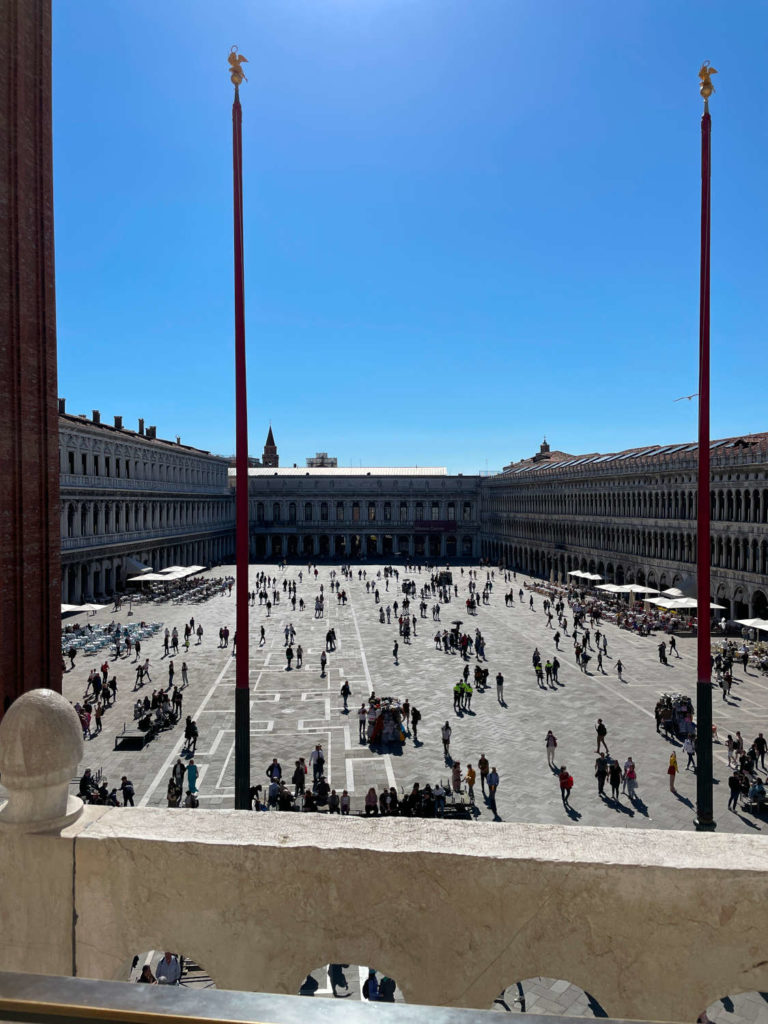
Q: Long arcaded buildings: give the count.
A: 3